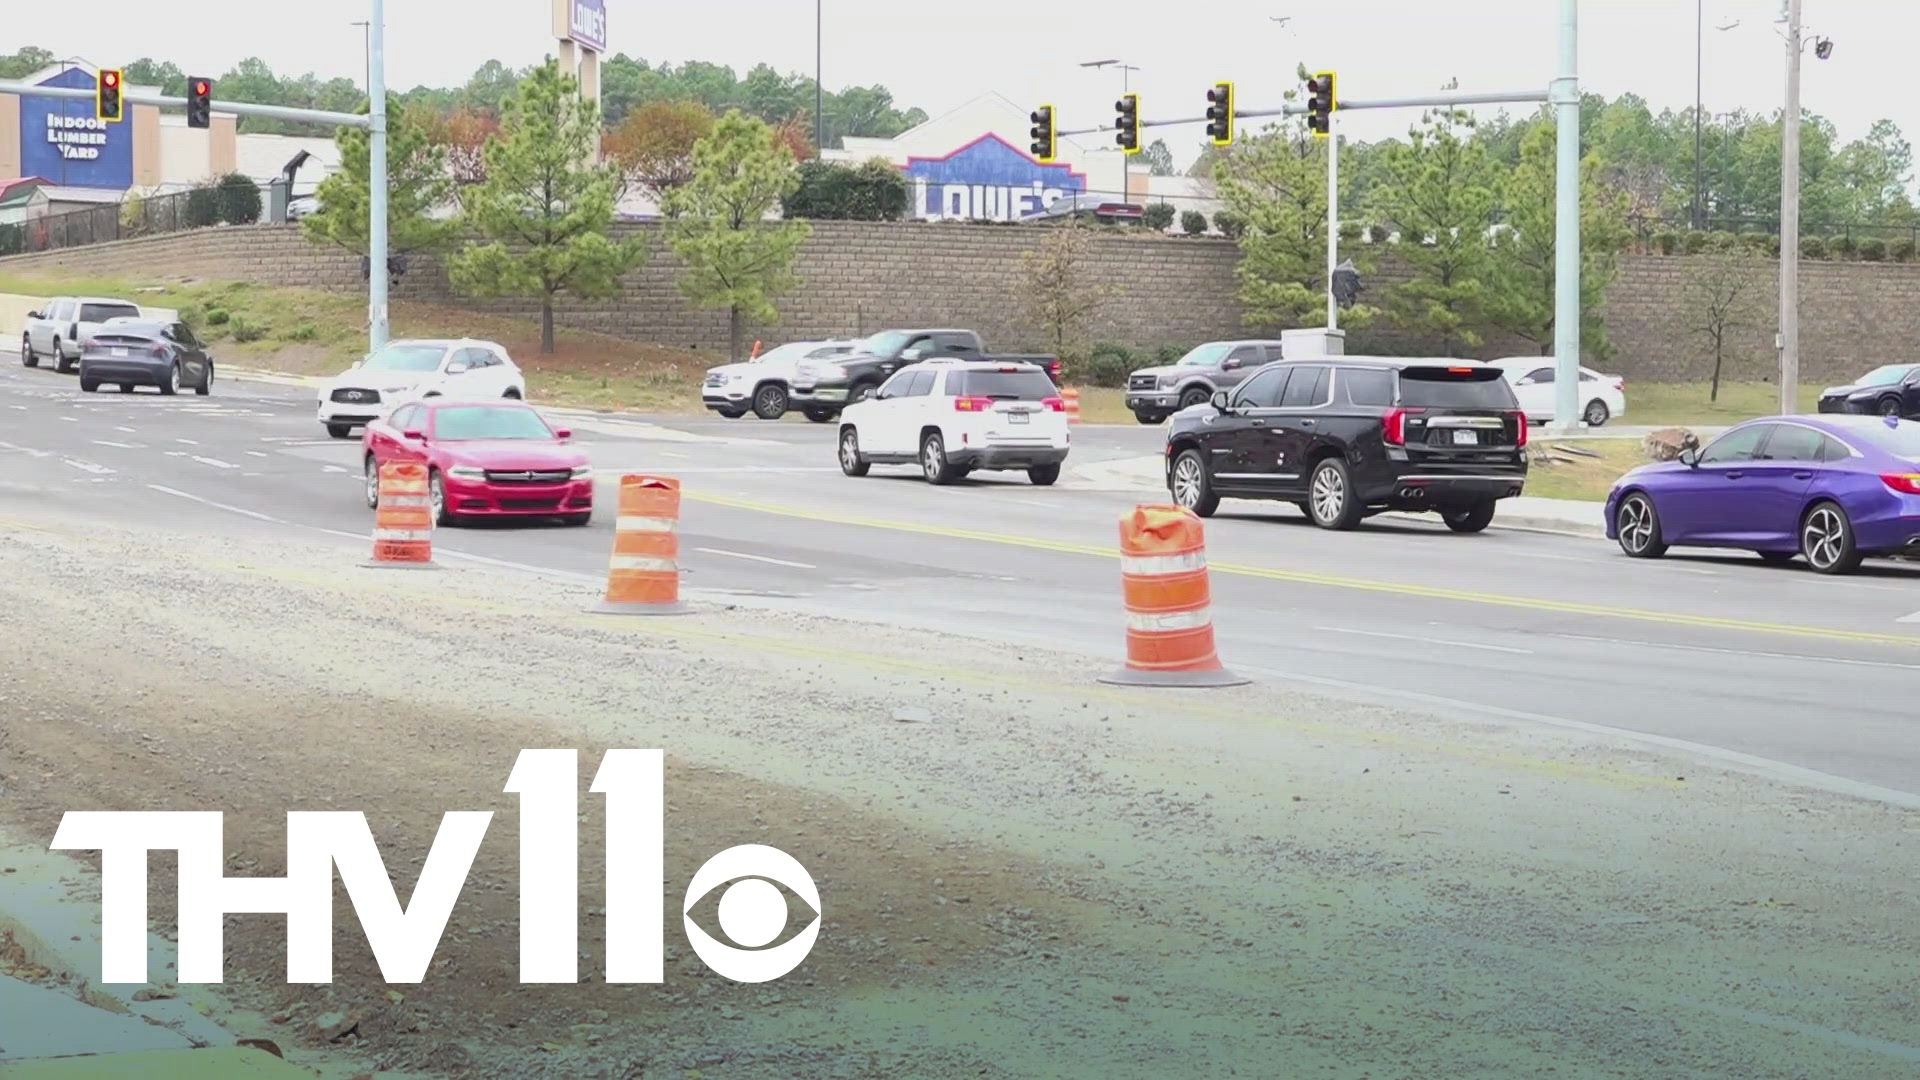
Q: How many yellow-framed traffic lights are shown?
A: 5